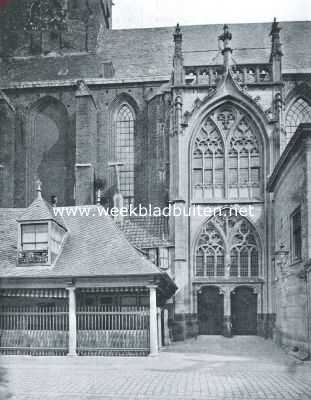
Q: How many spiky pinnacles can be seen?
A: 3